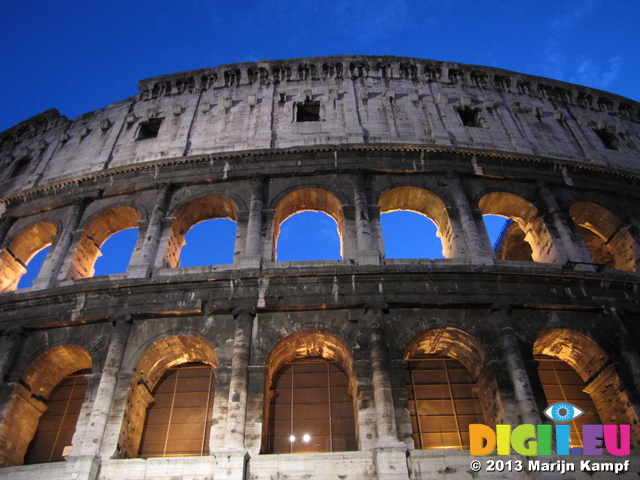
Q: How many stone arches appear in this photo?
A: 12